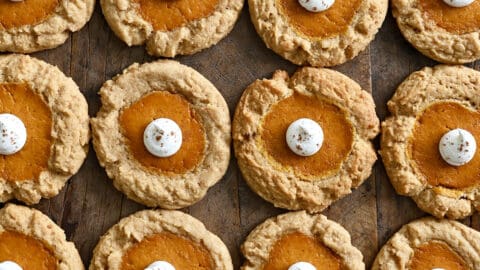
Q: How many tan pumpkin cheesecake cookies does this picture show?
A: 12